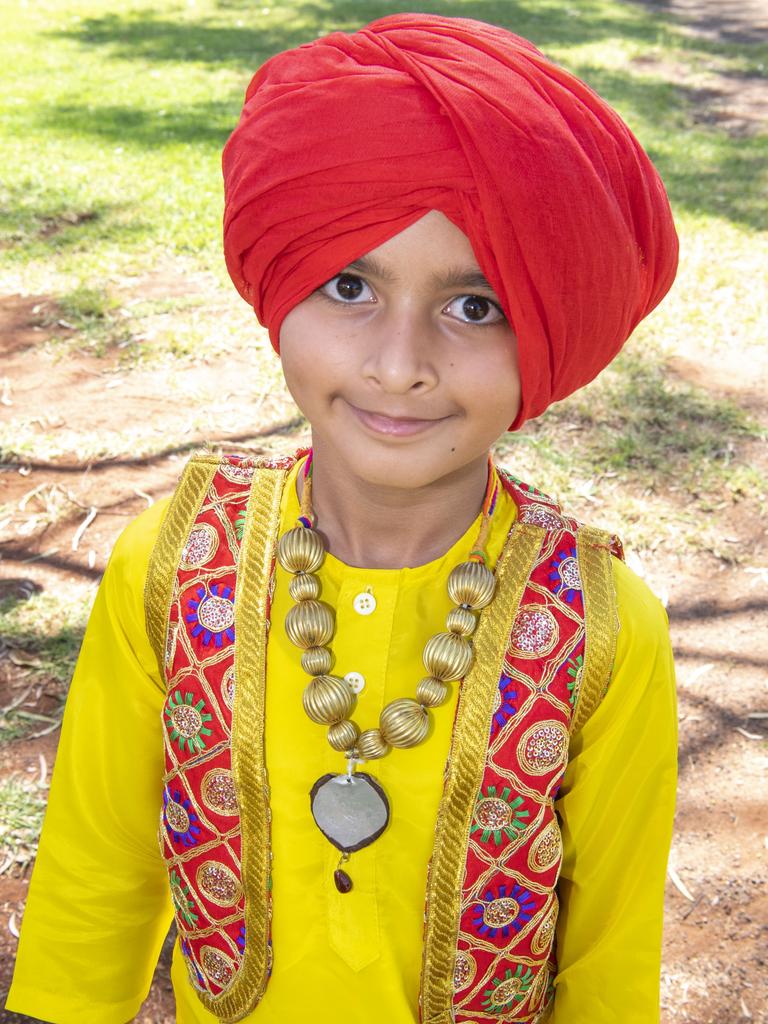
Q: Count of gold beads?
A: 12